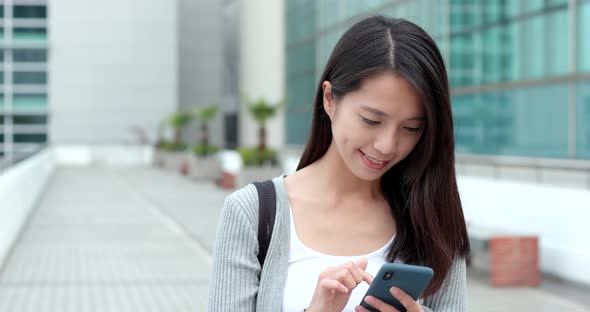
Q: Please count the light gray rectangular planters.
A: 3